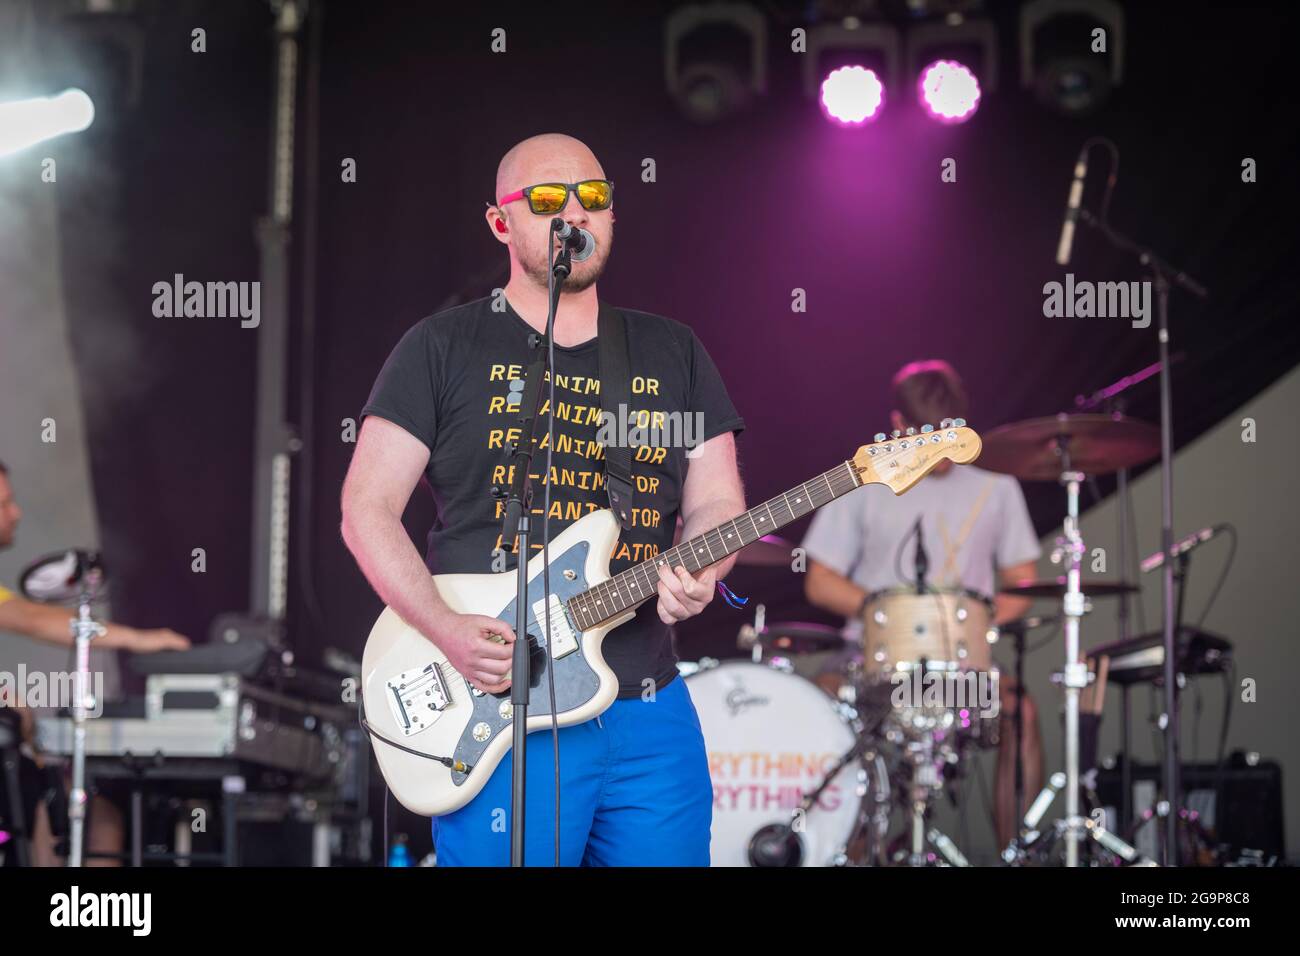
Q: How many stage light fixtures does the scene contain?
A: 5